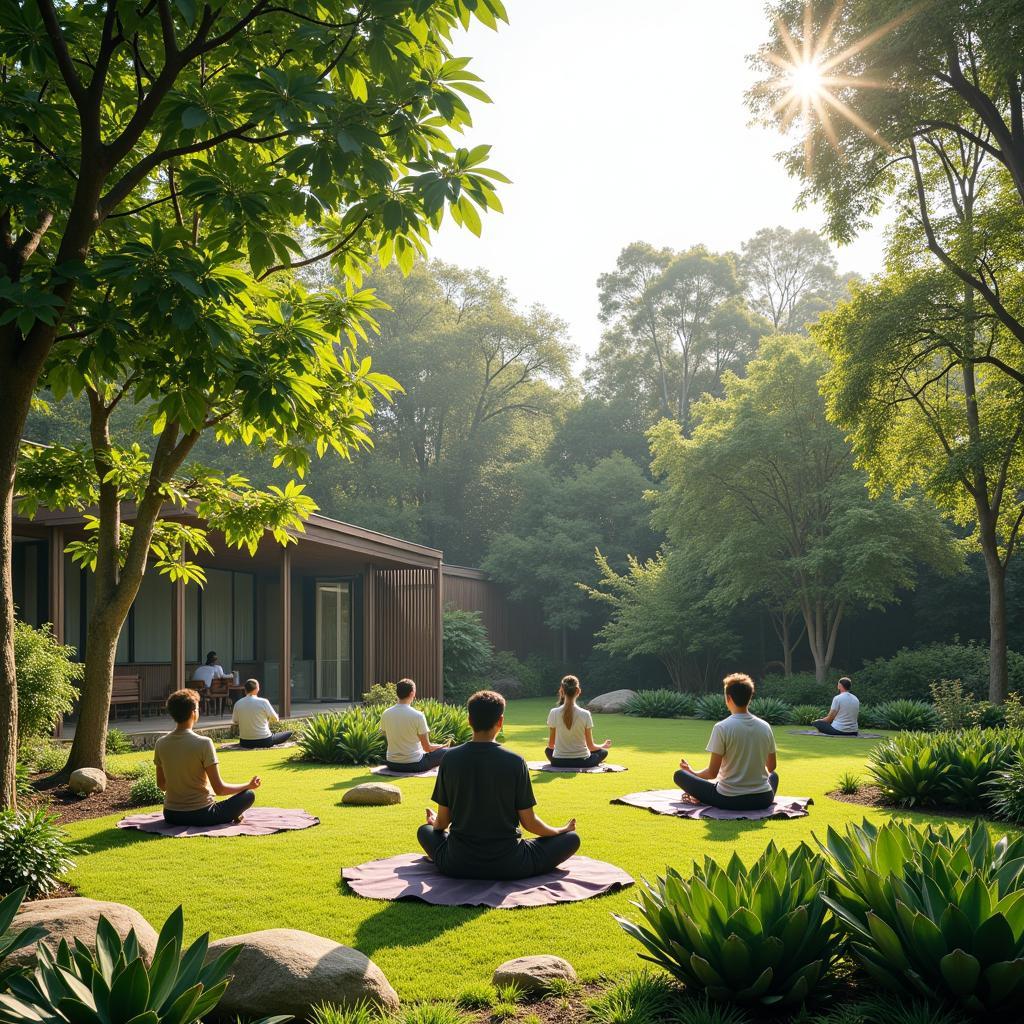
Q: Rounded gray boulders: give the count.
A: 6